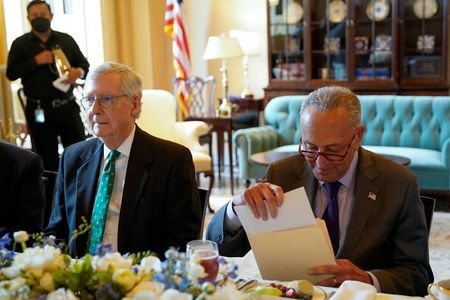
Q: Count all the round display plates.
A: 4